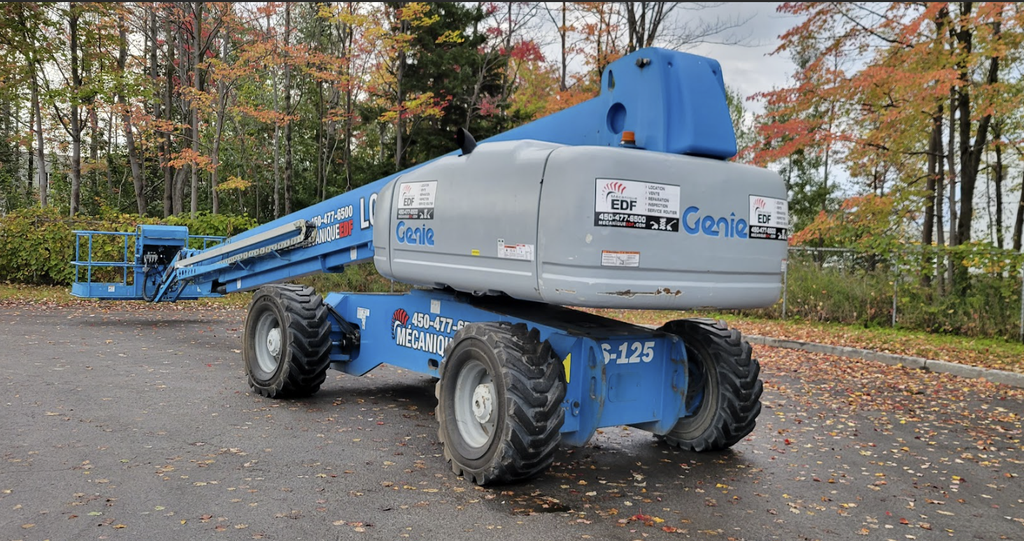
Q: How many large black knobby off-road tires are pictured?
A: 3